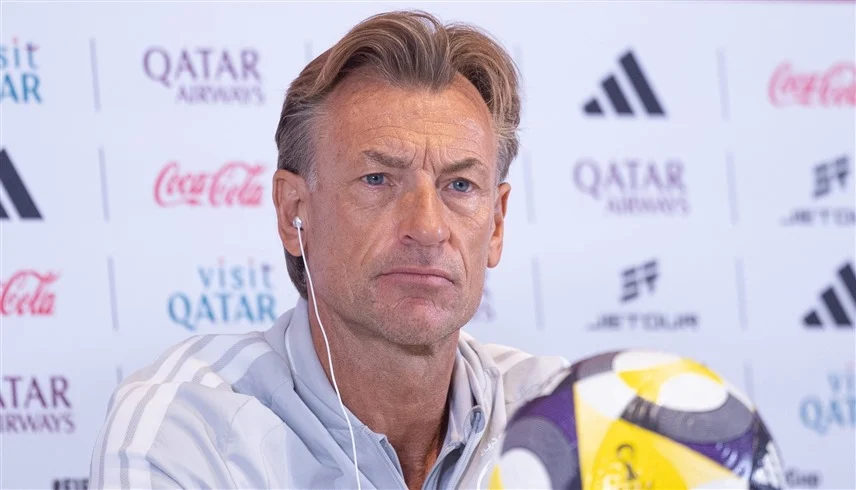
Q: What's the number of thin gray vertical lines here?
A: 12